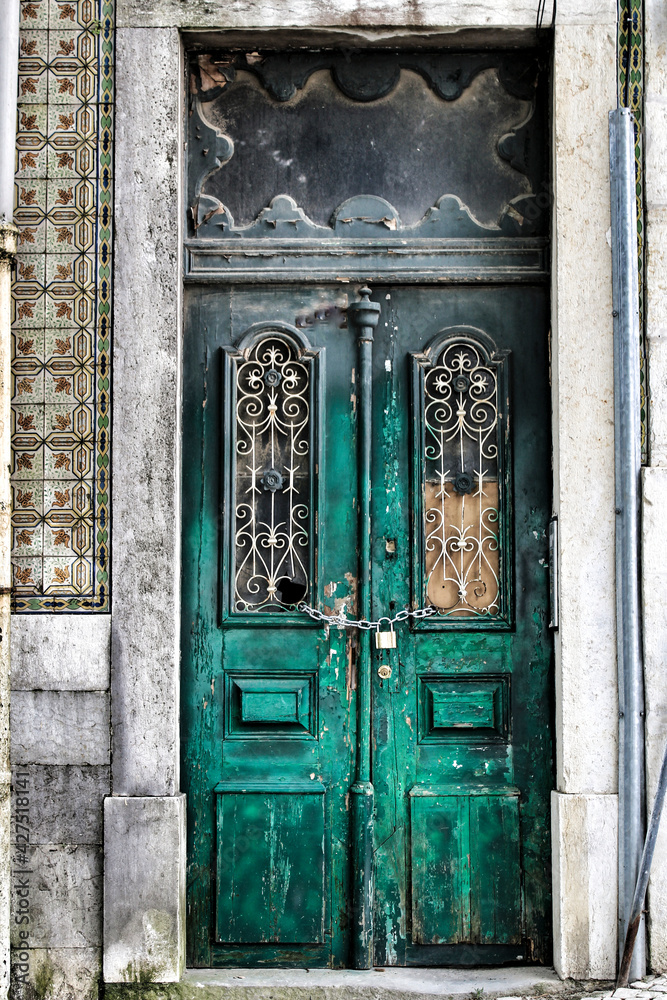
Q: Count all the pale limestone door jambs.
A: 2